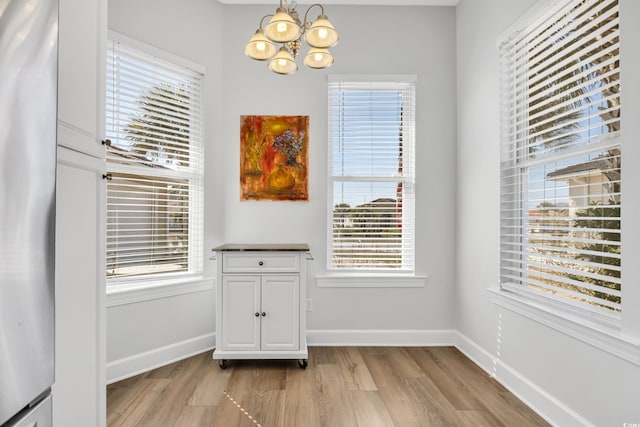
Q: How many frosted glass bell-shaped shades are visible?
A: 5